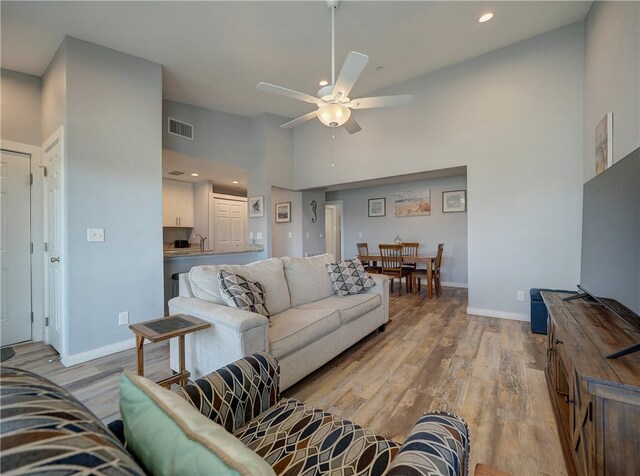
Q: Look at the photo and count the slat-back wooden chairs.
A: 4